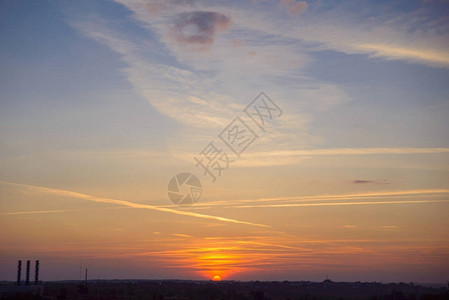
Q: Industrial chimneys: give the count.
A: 3